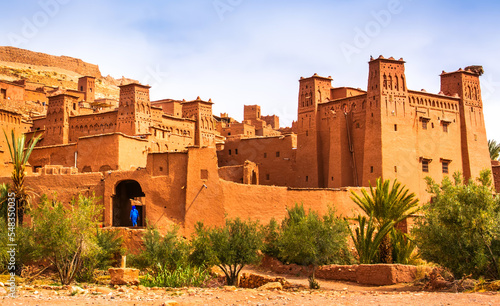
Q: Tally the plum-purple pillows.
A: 0